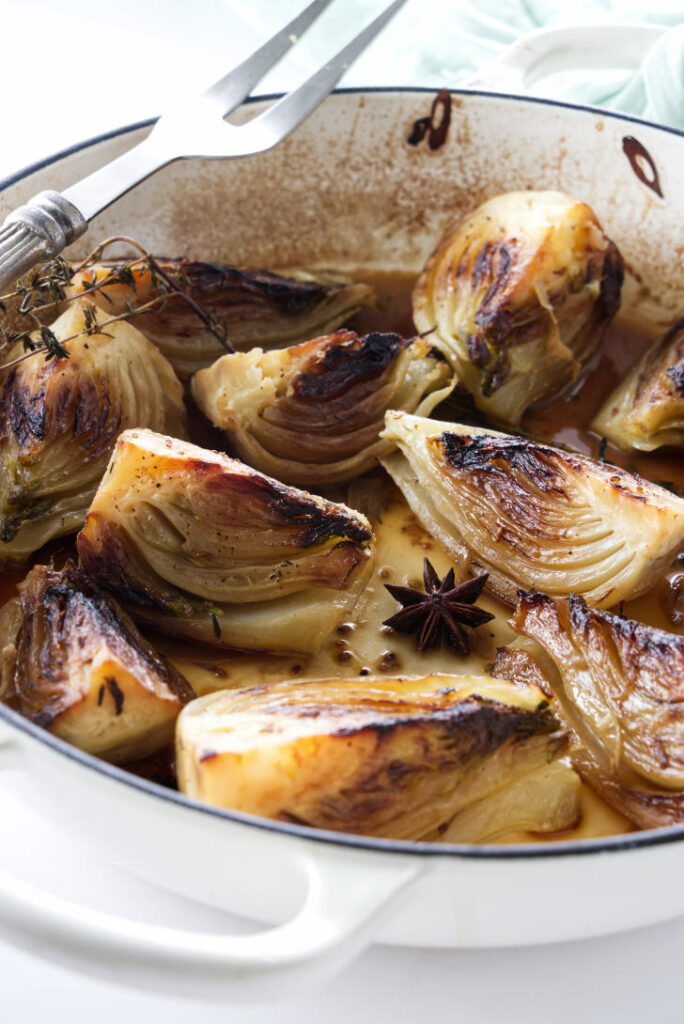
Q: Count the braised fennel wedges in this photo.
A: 10